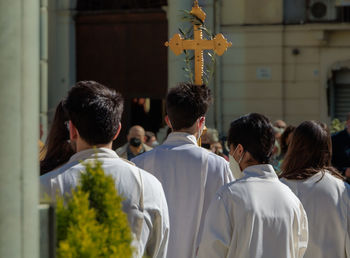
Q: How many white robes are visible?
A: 4